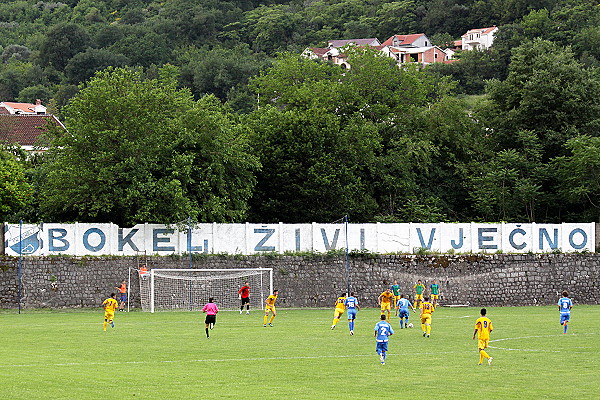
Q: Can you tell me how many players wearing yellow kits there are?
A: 6